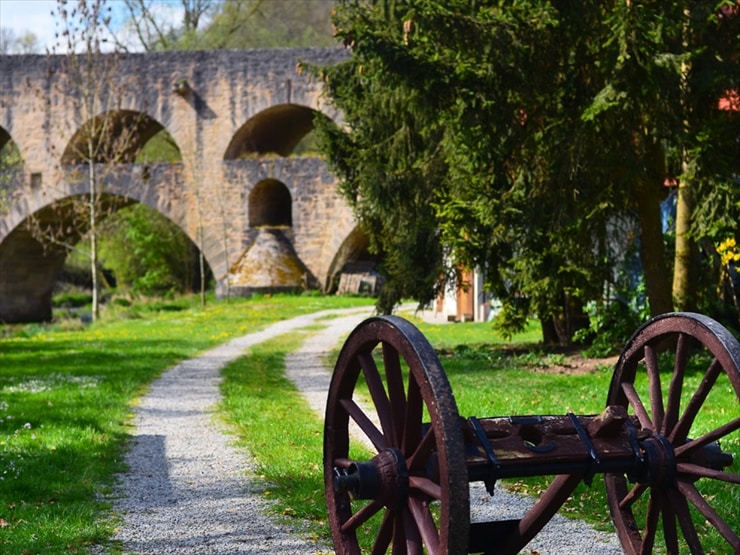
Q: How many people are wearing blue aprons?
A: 0